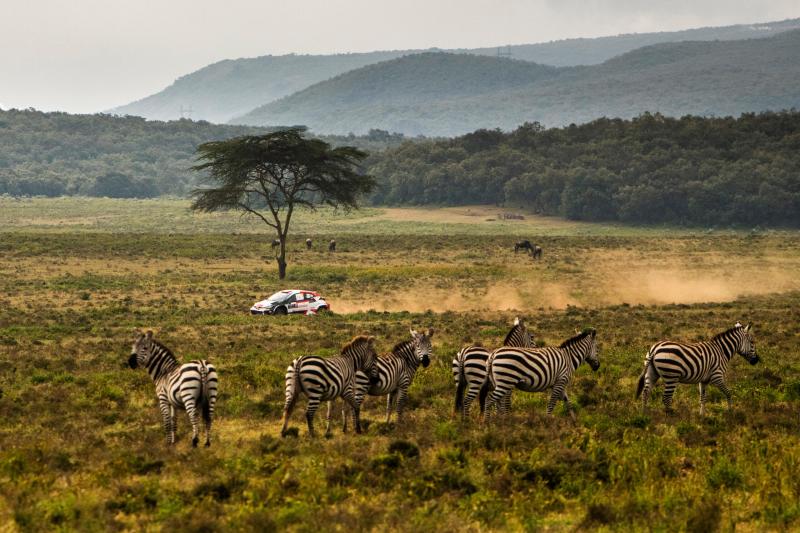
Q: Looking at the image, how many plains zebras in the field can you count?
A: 6